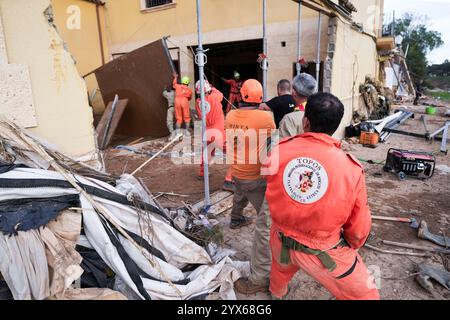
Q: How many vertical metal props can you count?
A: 4